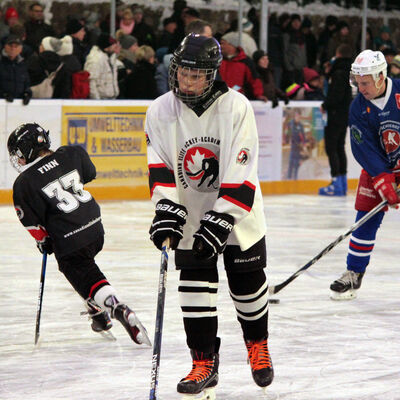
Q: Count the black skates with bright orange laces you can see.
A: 2